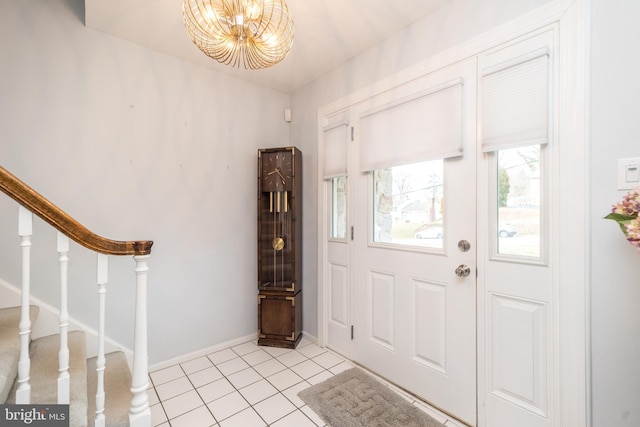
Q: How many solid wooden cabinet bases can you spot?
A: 1